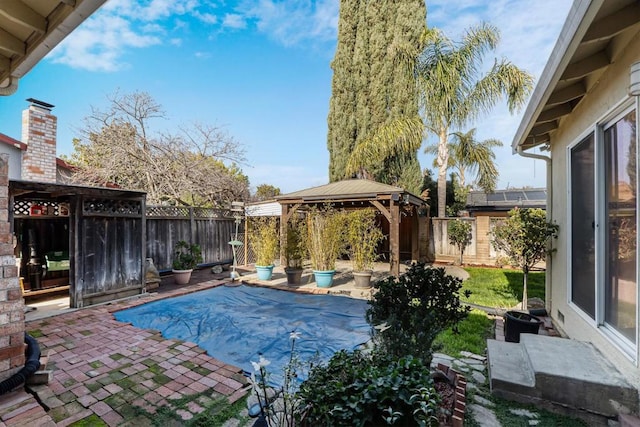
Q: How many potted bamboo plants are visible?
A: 4